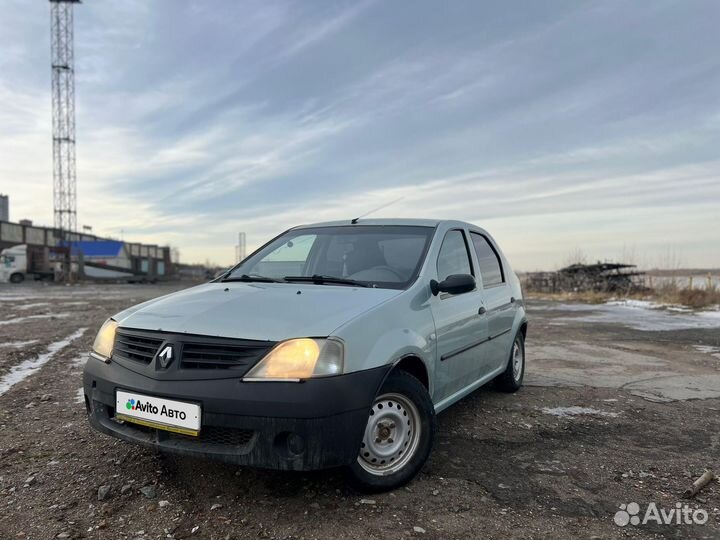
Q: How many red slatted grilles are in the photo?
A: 0